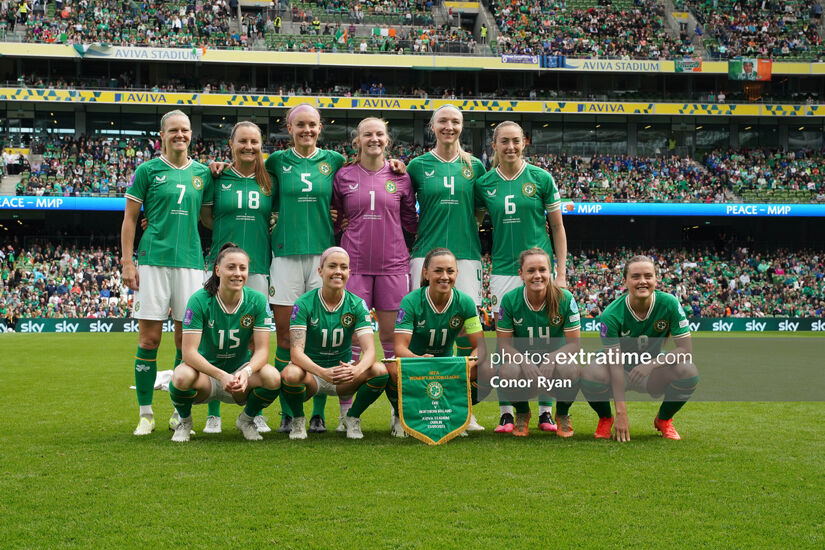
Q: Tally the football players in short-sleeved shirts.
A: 10